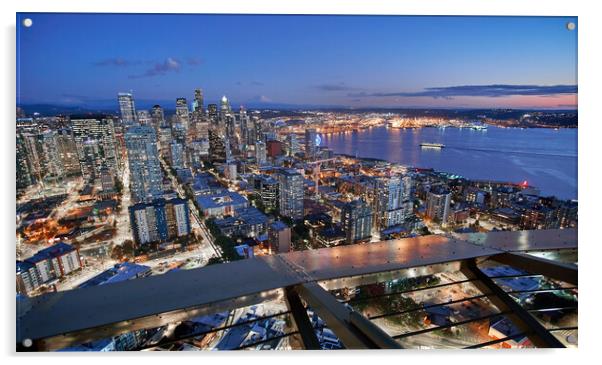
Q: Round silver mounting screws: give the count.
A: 4